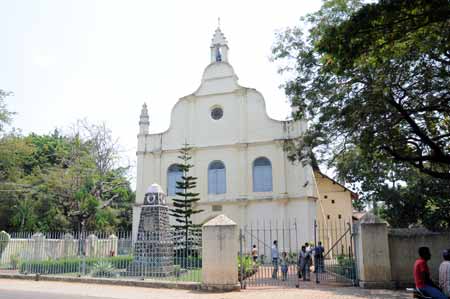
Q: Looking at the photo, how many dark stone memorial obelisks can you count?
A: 1